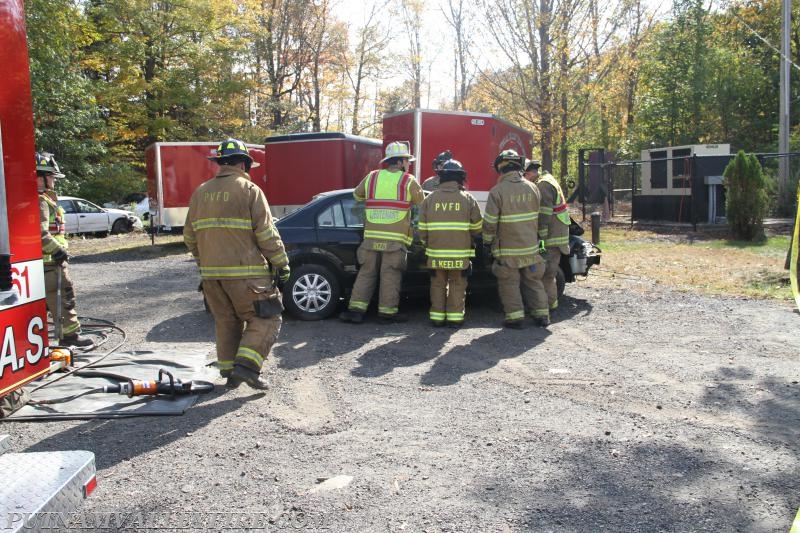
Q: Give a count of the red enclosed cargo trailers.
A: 3